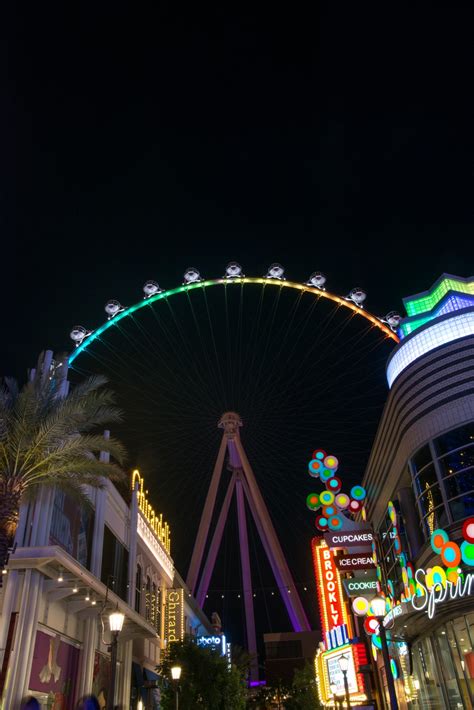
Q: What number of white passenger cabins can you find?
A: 9